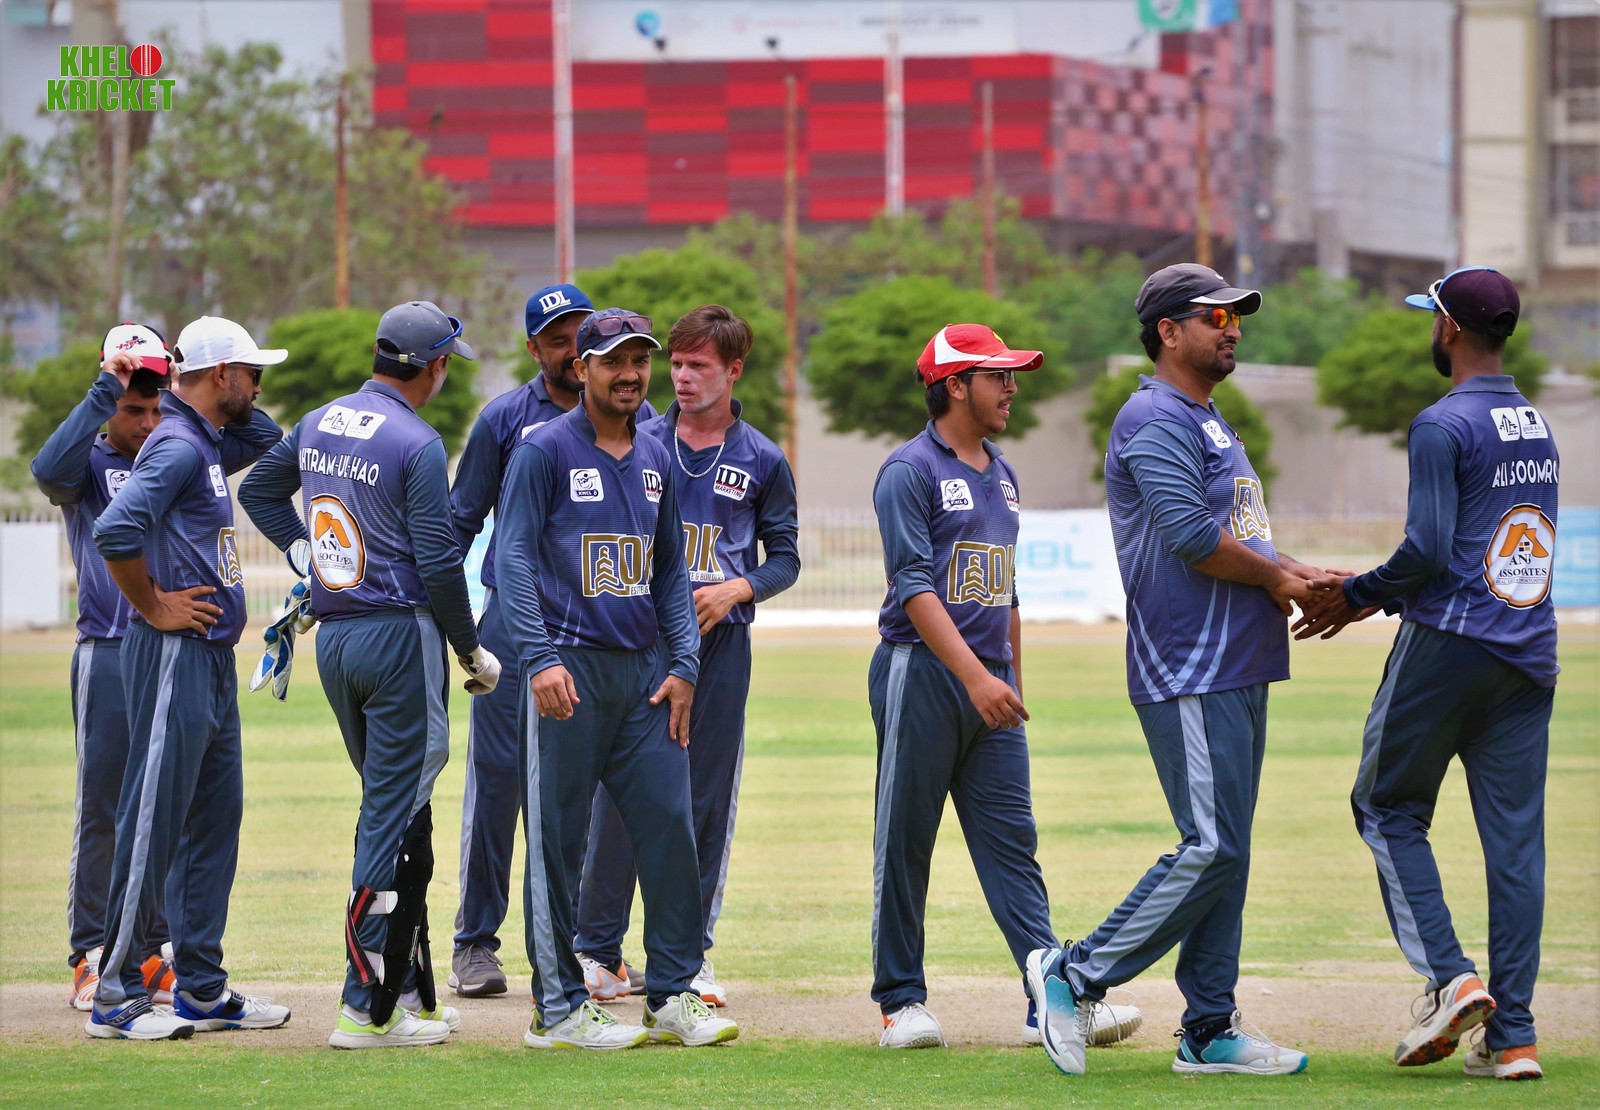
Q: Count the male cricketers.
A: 9